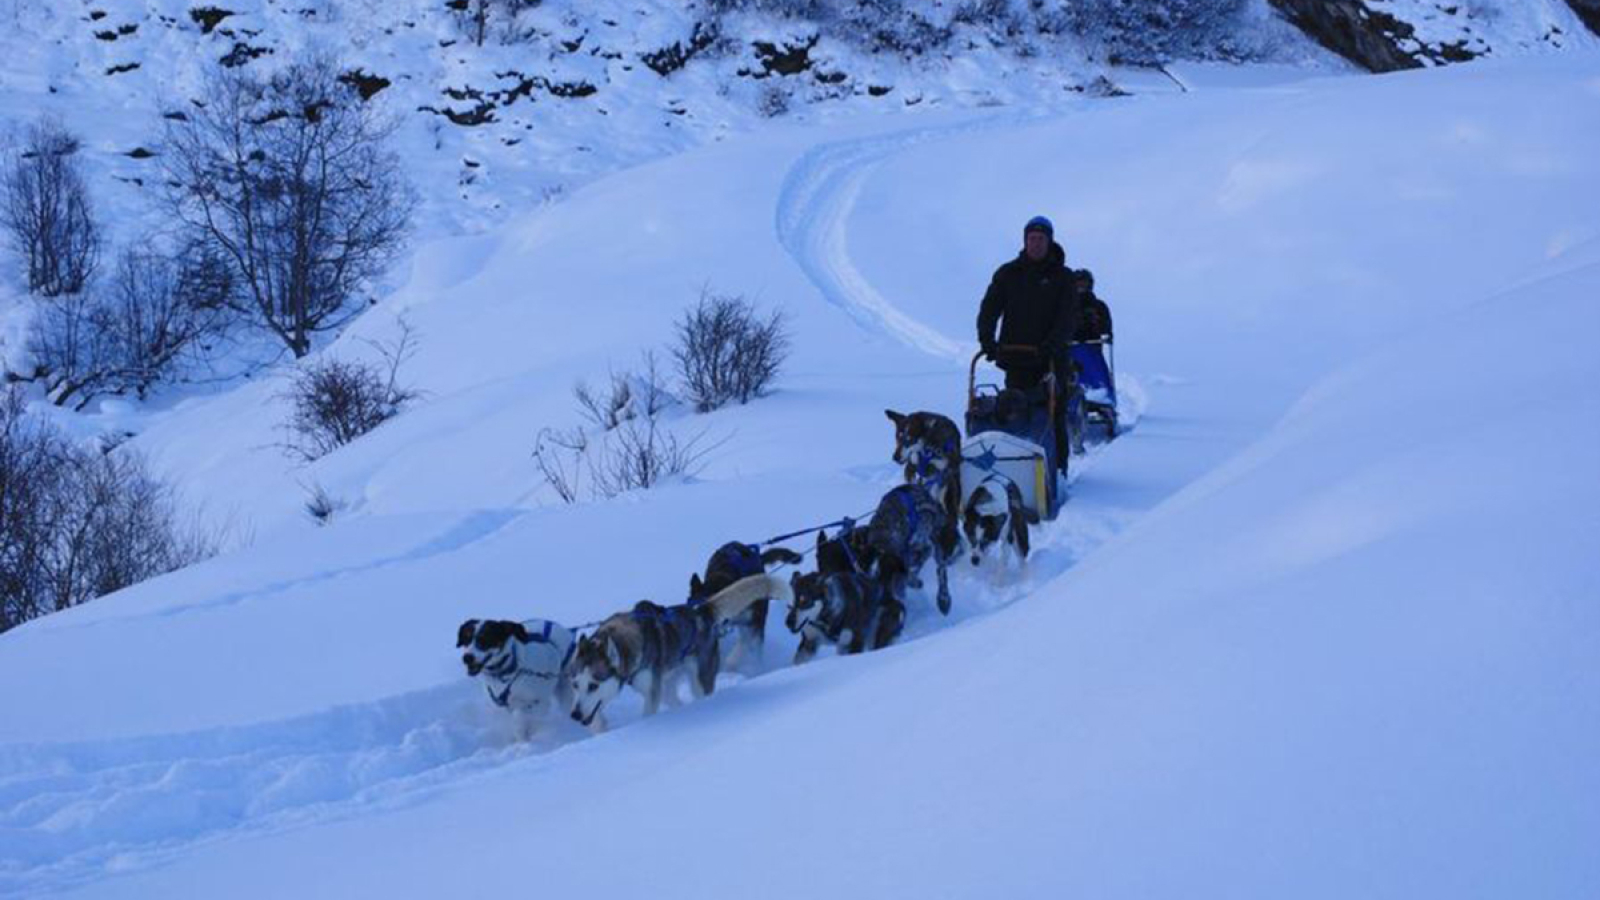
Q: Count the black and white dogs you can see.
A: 2